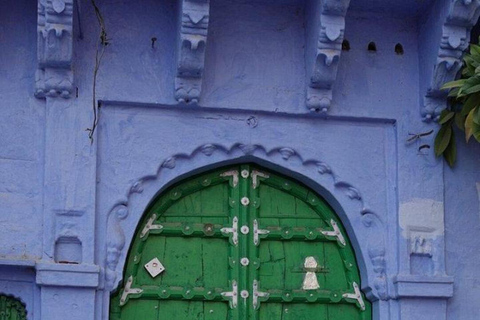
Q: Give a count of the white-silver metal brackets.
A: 10